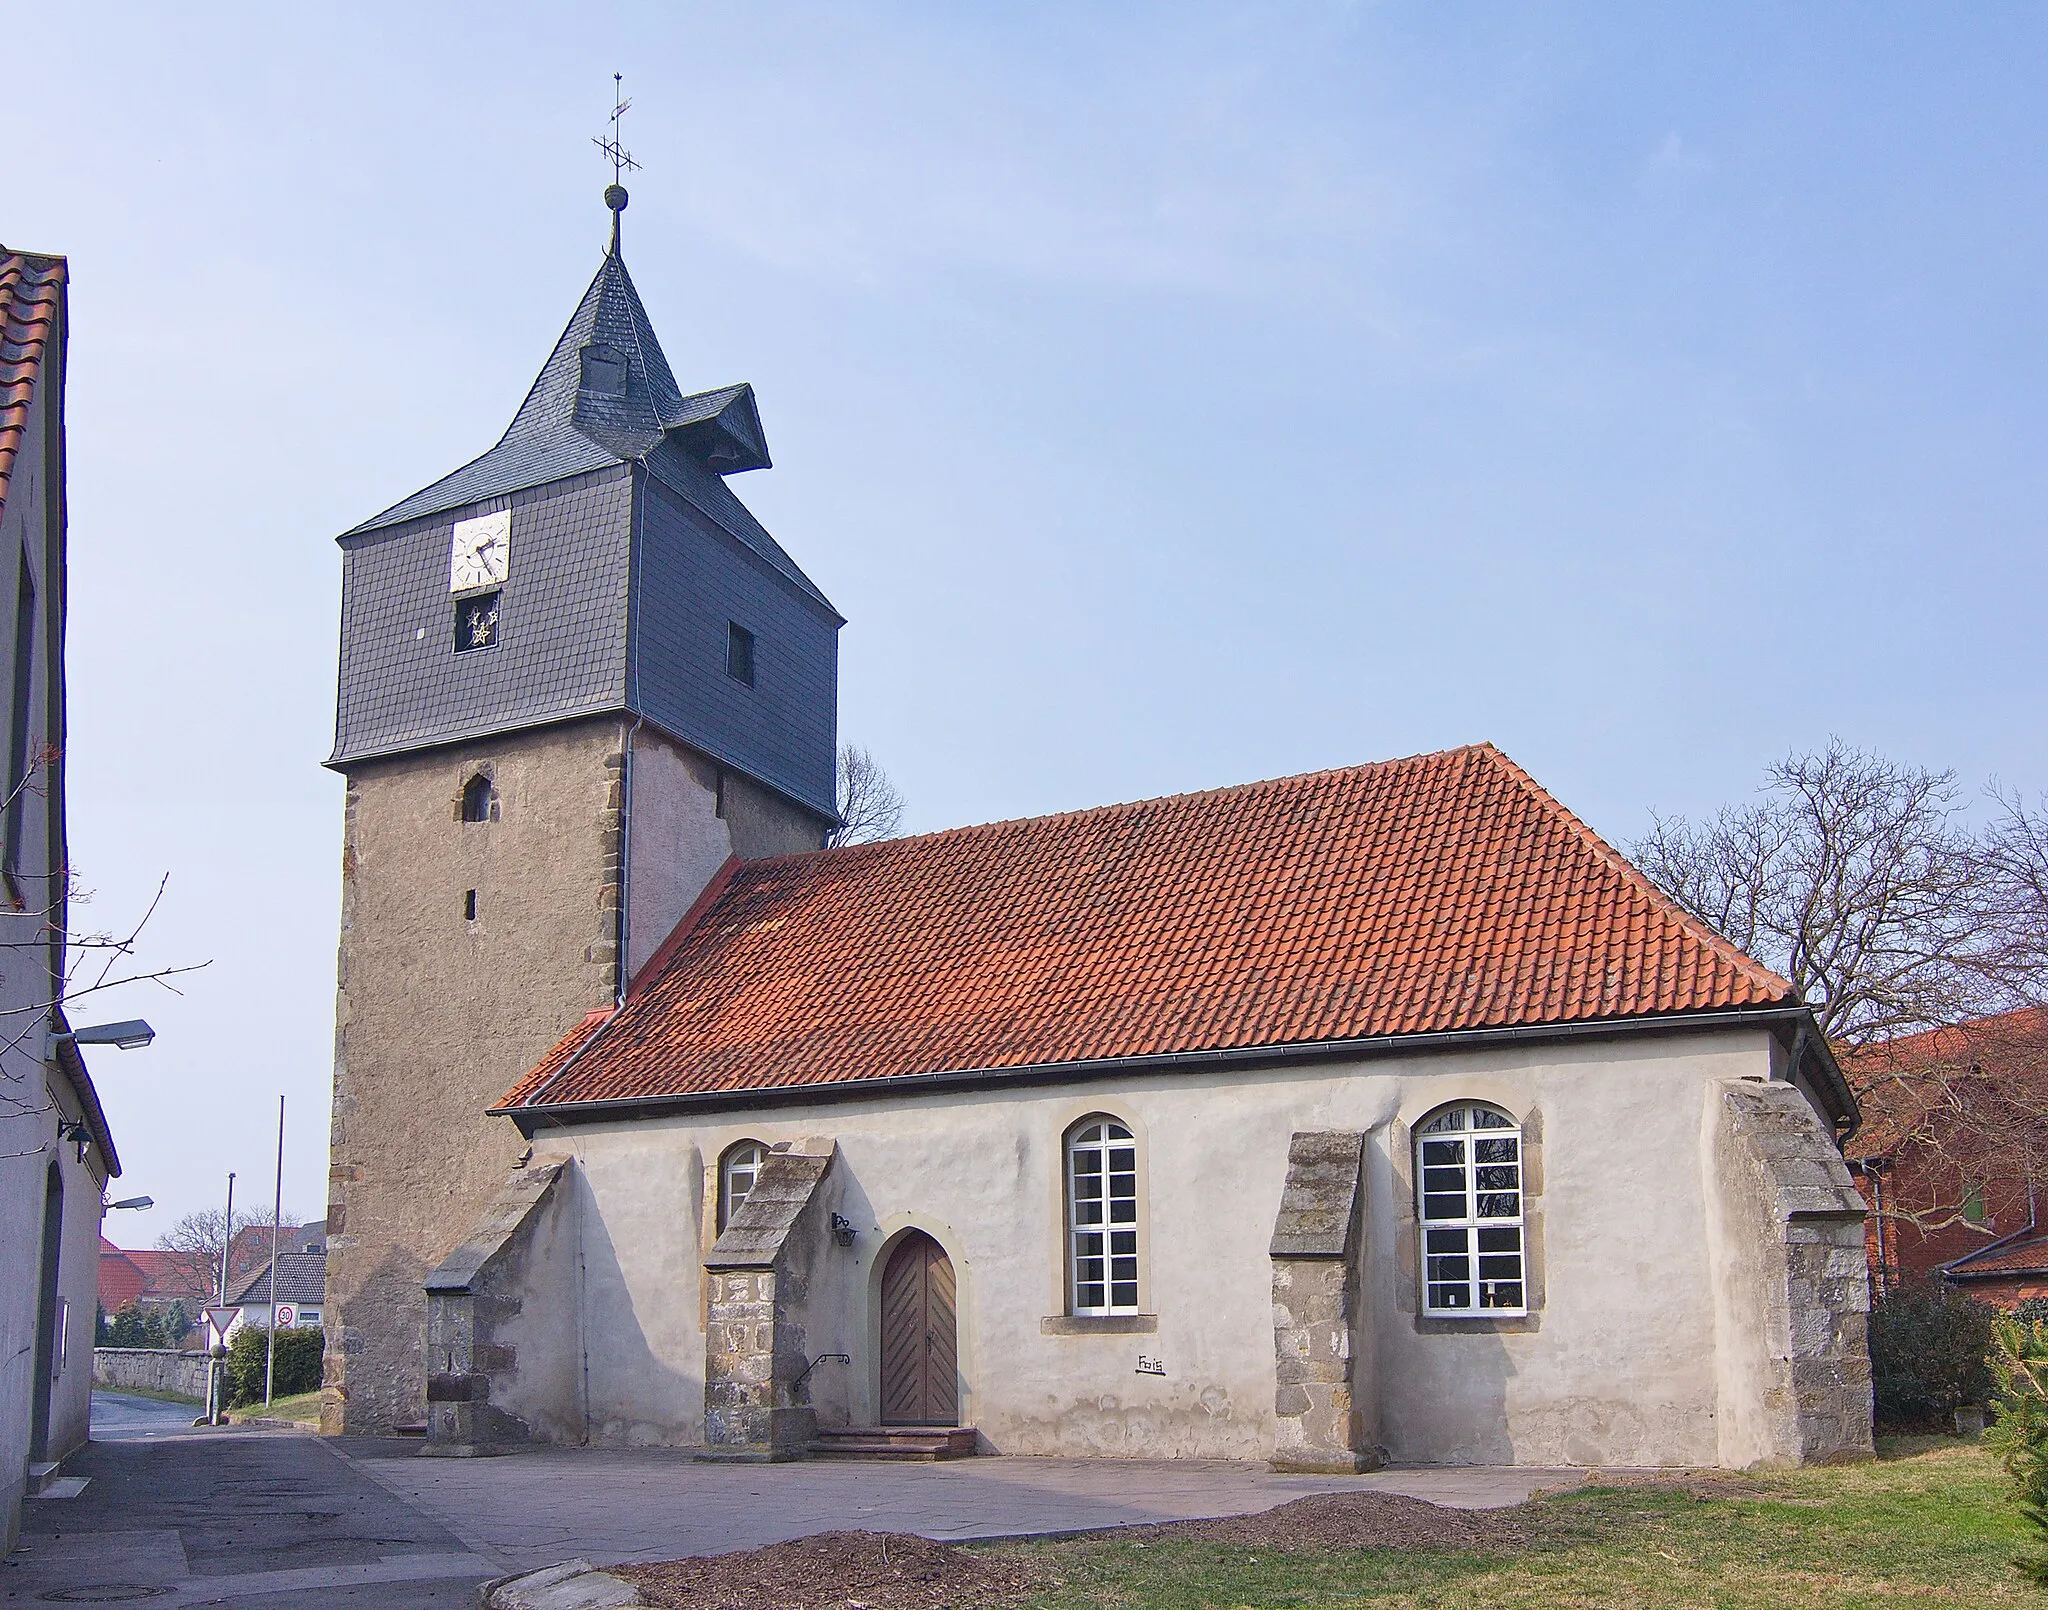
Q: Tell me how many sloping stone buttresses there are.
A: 4